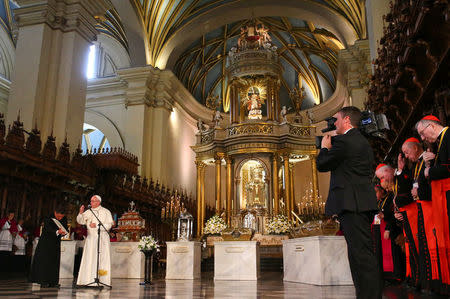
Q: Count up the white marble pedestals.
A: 5